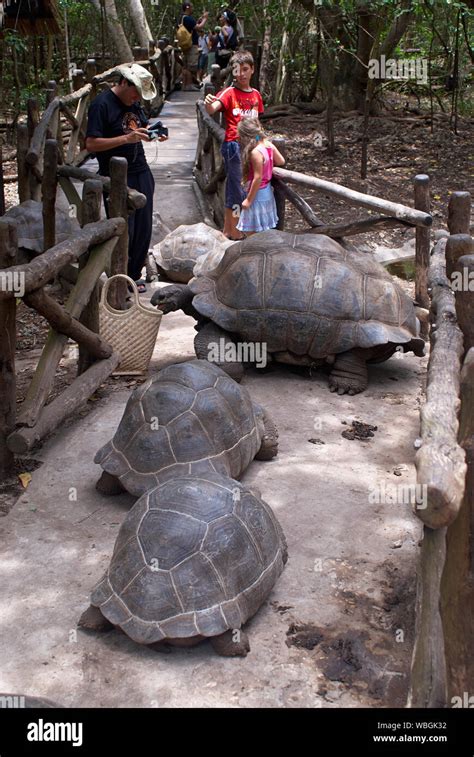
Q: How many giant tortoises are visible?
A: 5